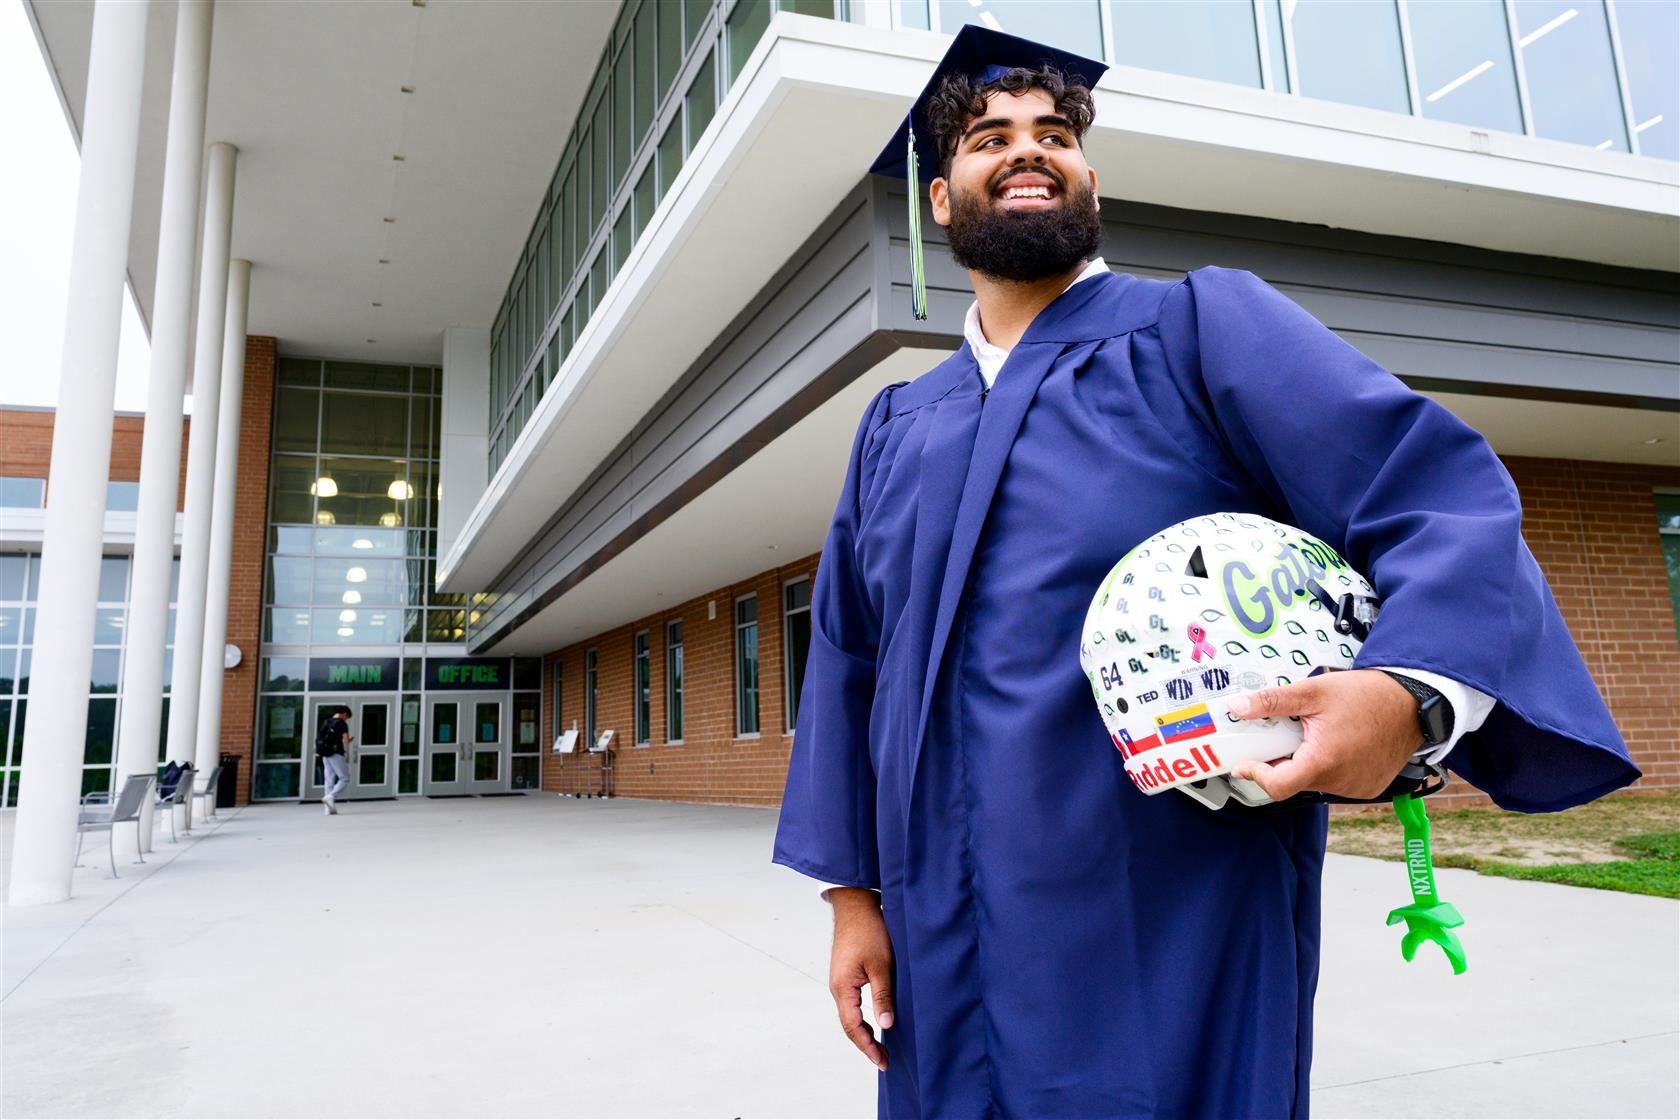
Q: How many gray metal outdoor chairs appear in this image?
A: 3